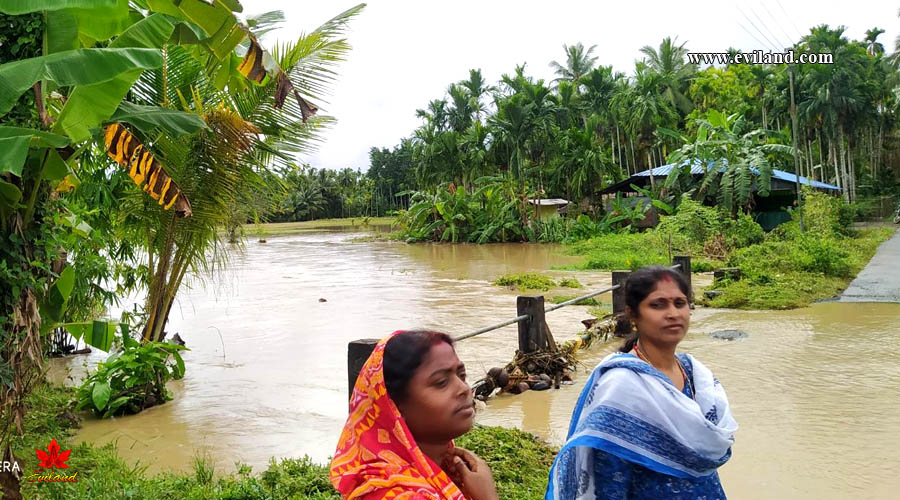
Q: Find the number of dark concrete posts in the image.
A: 4